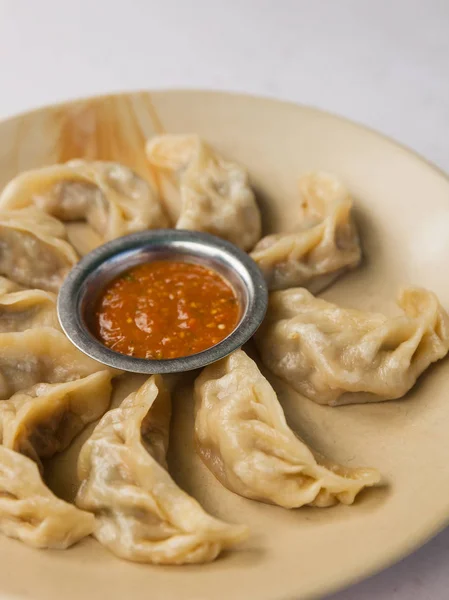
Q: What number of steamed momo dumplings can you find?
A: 11